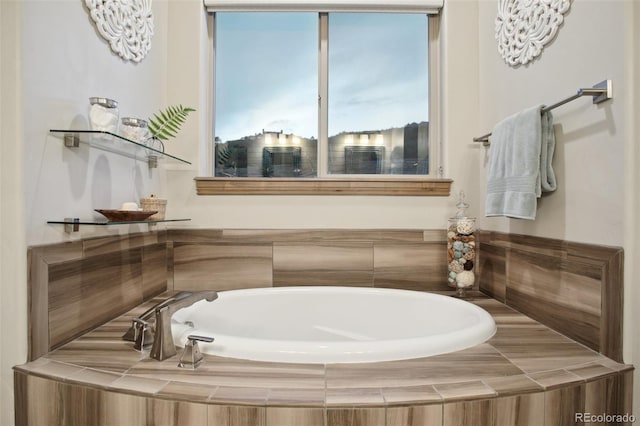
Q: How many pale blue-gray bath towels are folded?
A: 1